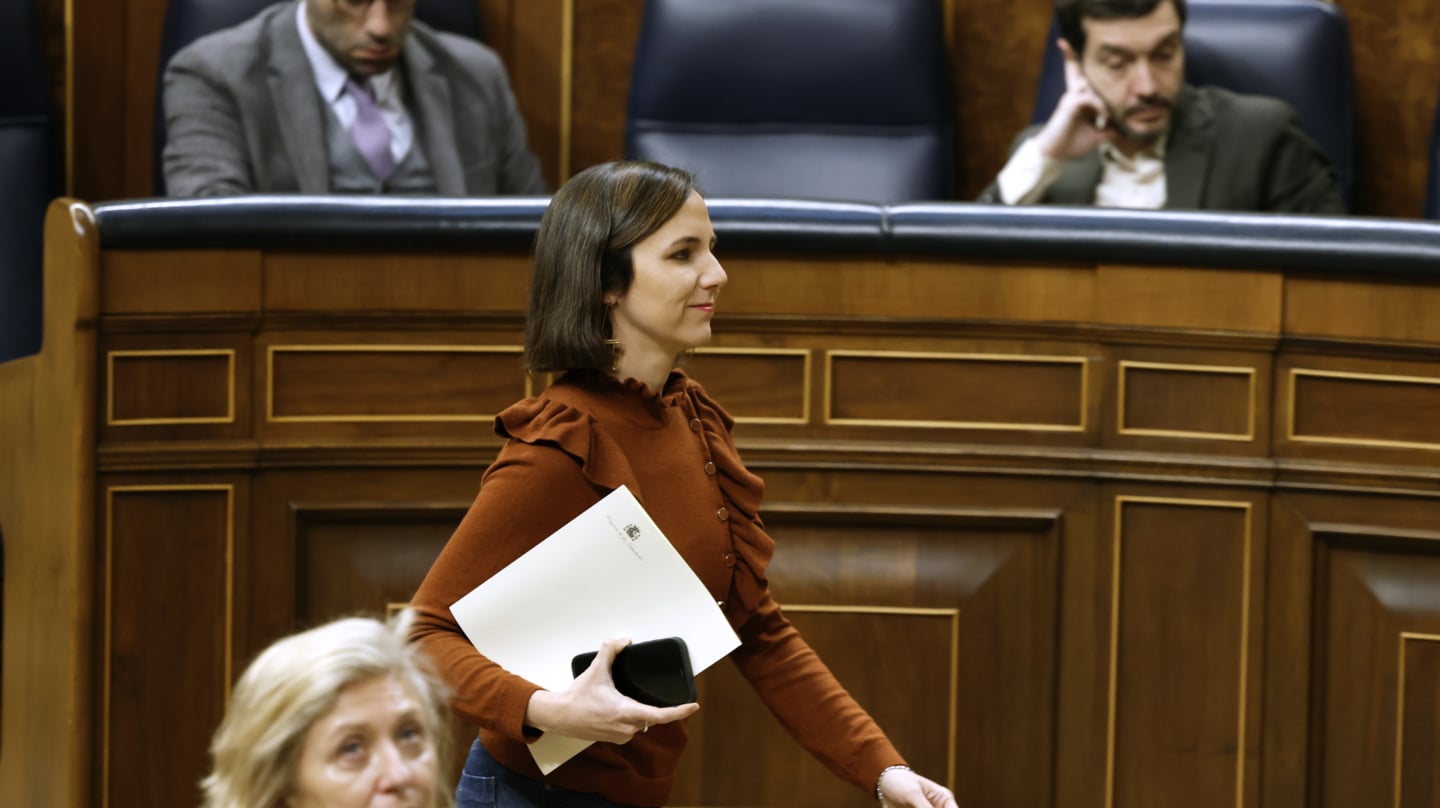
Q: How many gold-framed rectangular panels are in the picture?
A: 10